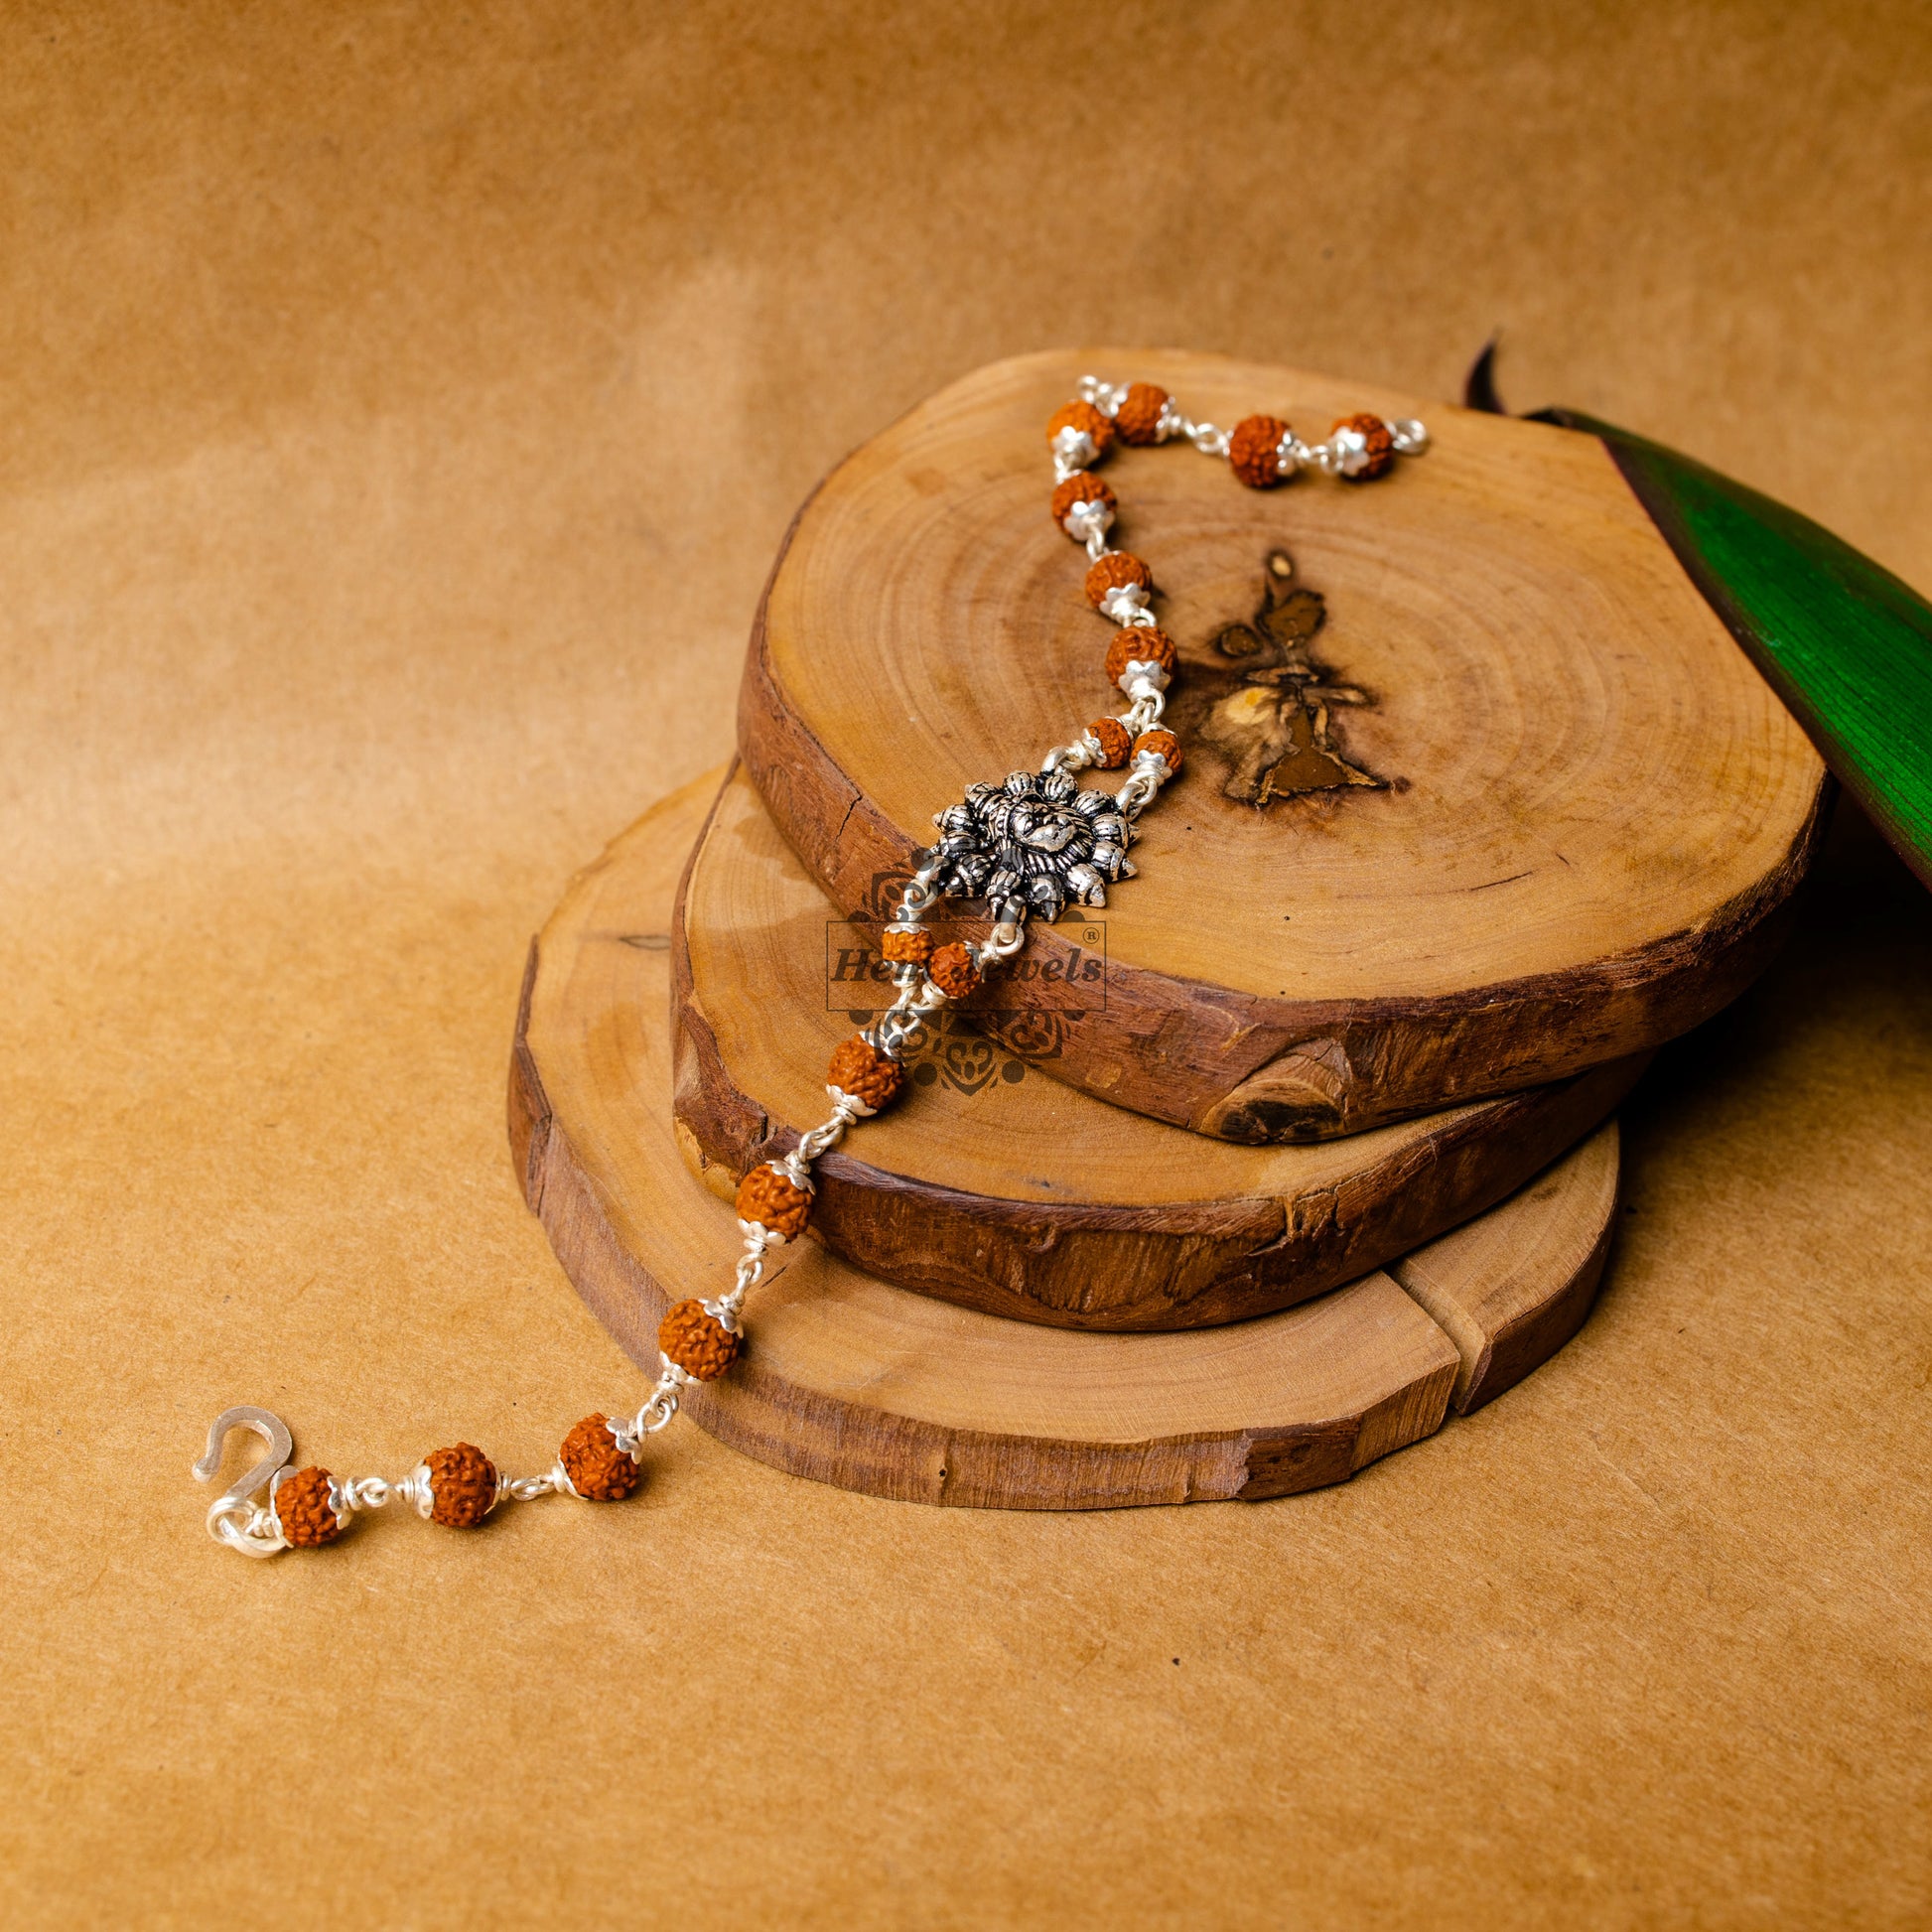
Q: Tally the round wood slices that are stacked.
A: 3